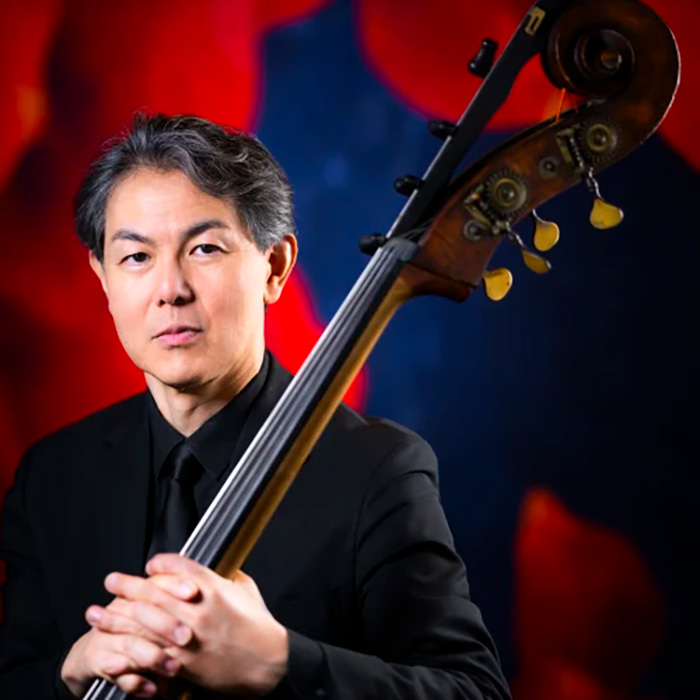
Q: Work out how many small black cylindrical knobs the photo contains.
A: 4